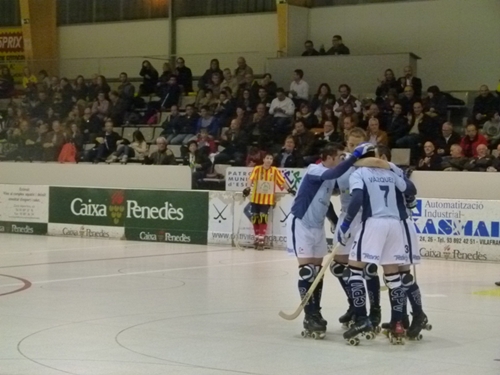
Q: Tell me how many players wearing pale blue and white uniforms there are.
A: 4